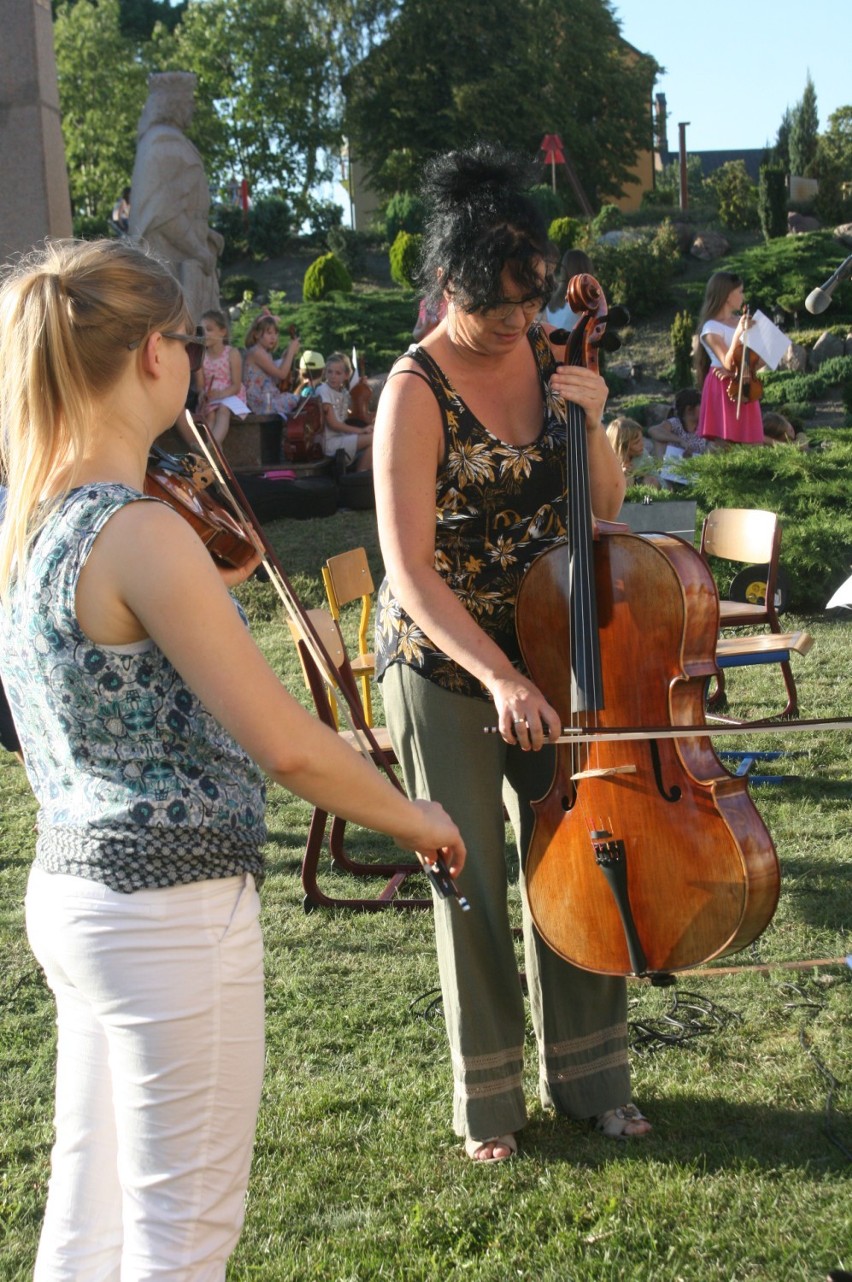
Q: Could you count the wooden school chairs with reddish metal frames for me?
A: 2